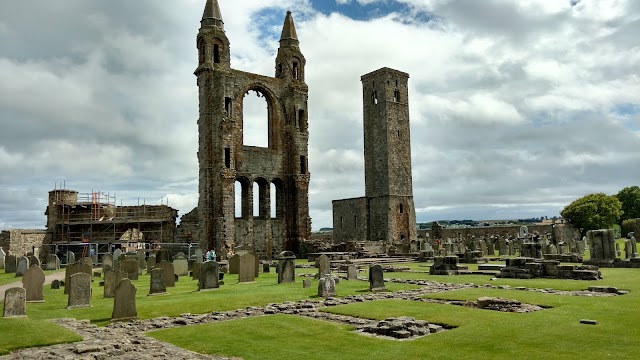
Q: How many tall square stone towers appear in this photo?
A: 1